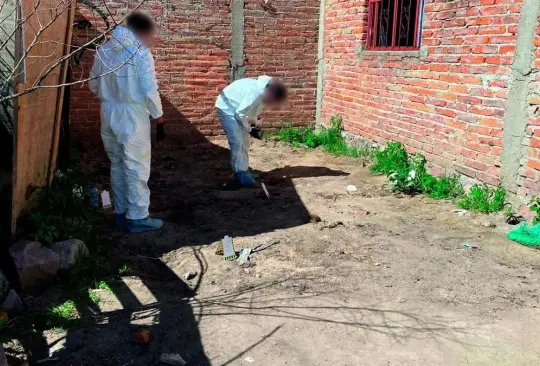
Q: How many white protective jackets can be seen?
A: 2